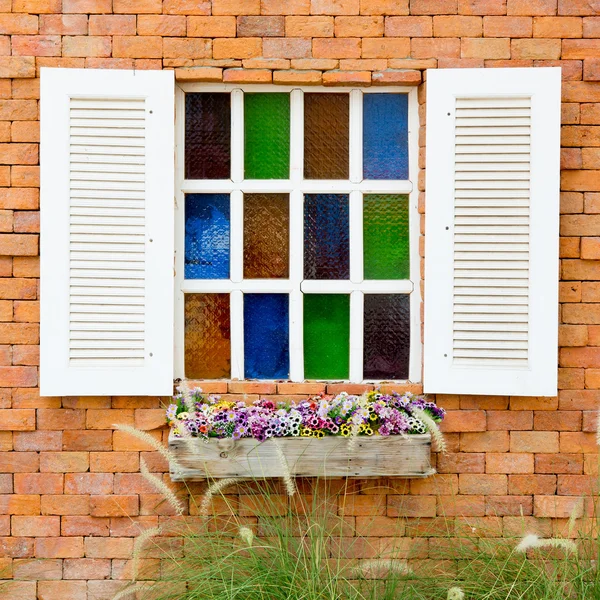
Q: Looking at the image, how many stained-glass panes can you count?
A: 12